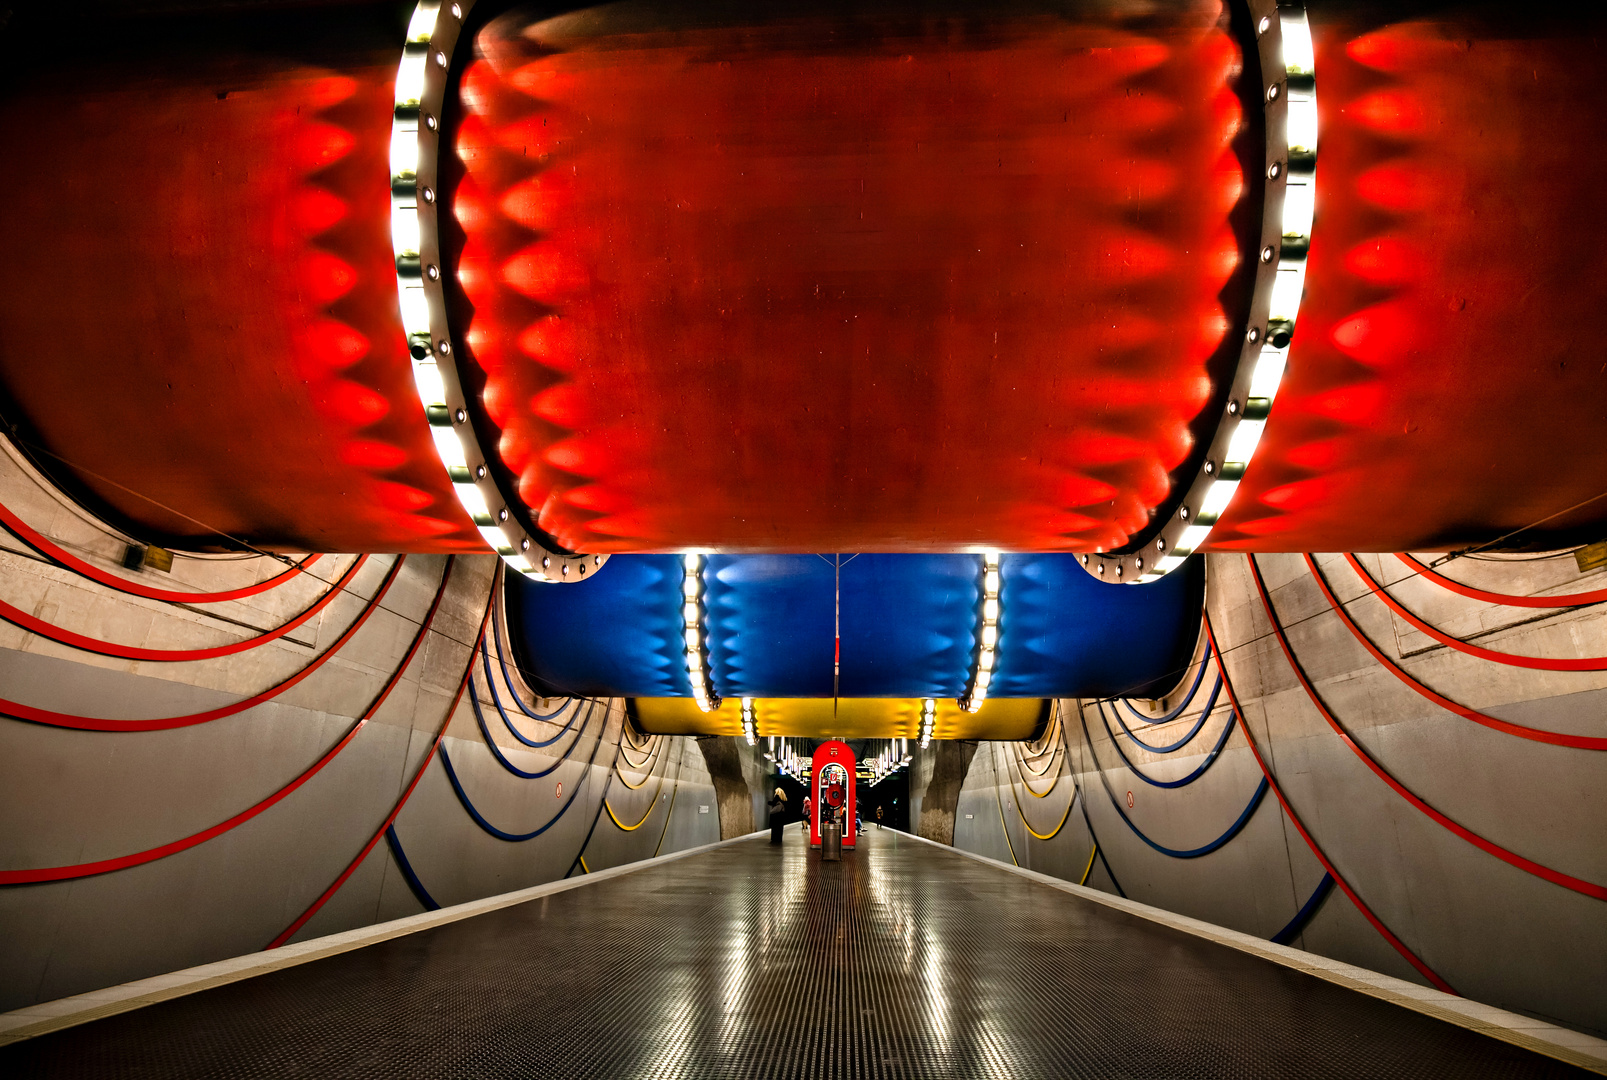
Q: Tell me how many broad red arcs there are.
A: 10